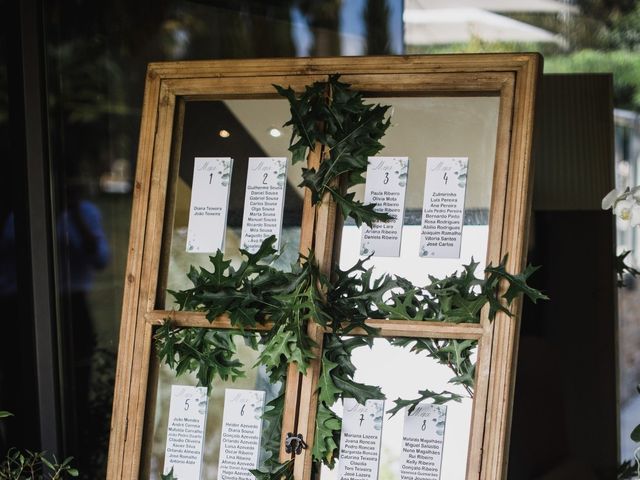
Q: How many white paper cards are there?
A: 8